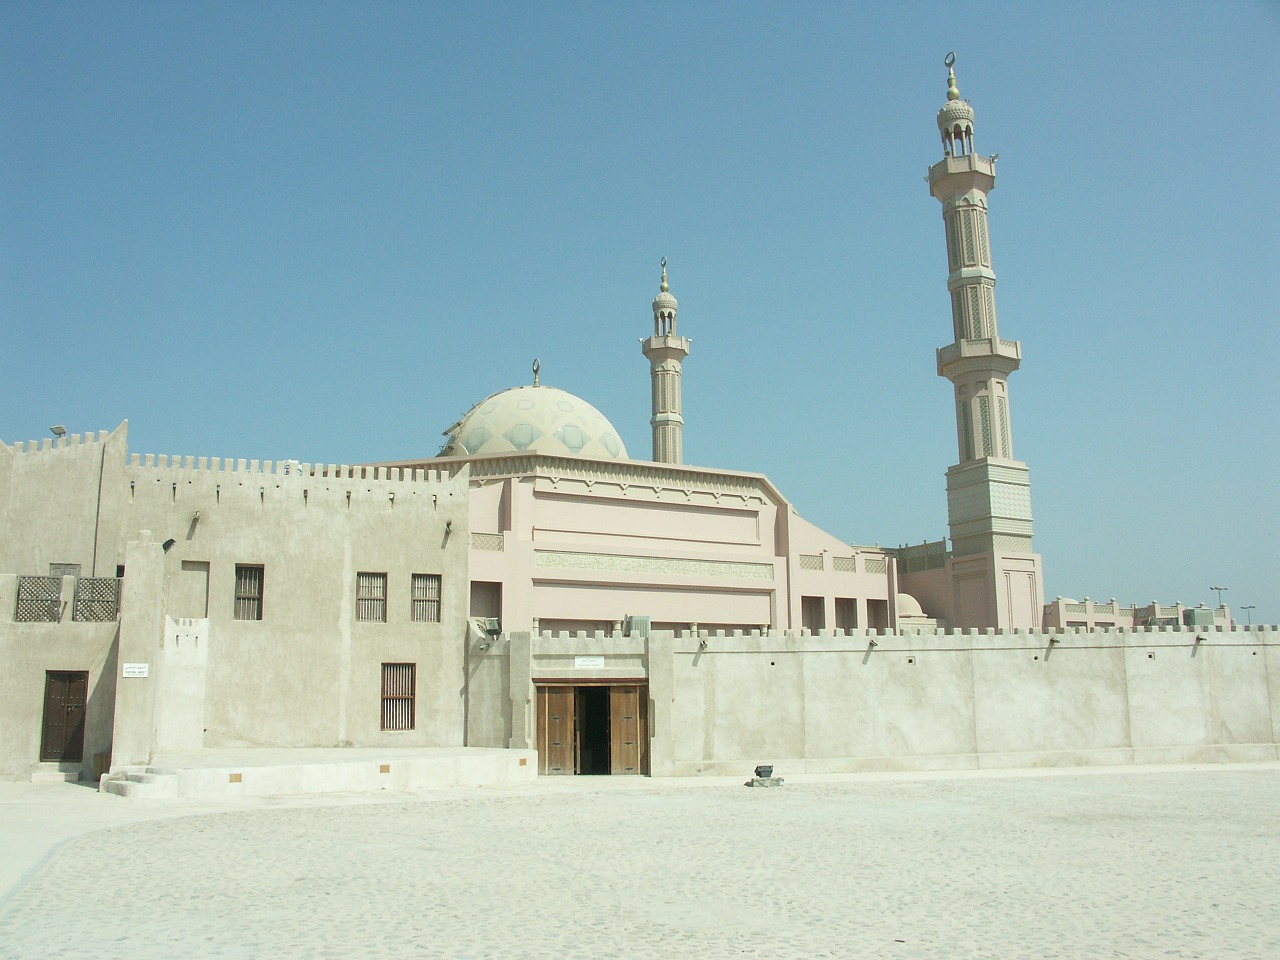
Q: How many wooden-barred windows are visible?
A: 4